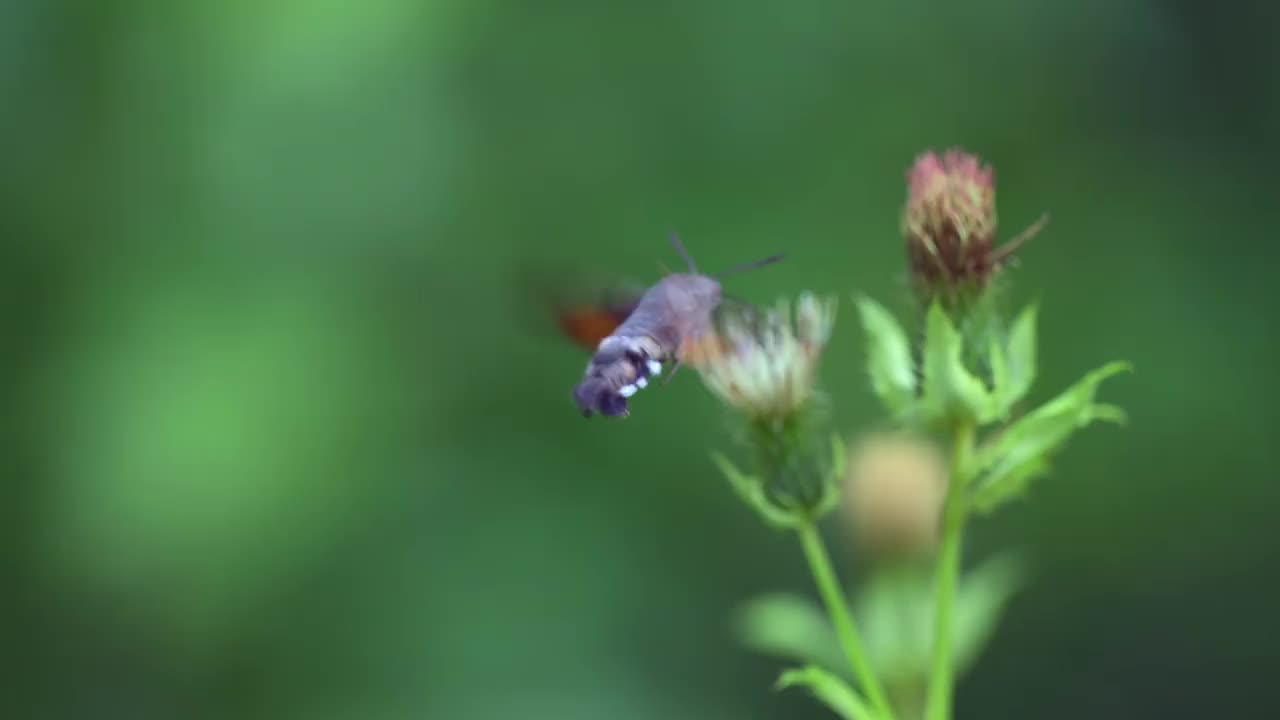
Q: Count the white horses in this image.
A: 0